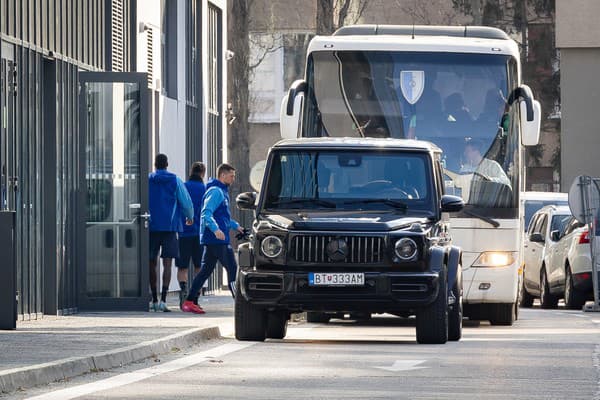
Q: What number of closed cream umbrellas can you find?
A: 0